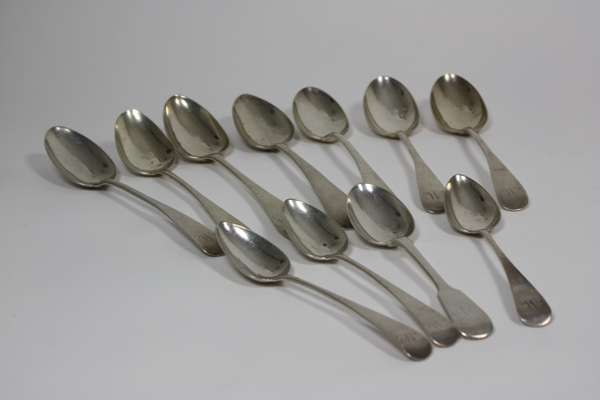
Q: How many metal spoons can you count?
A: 11